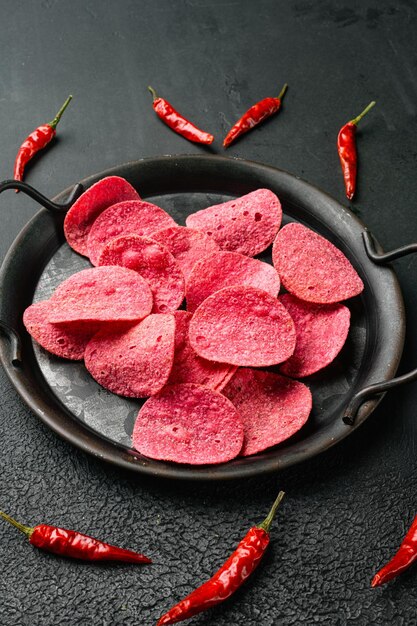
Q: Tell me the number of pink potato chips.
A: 15